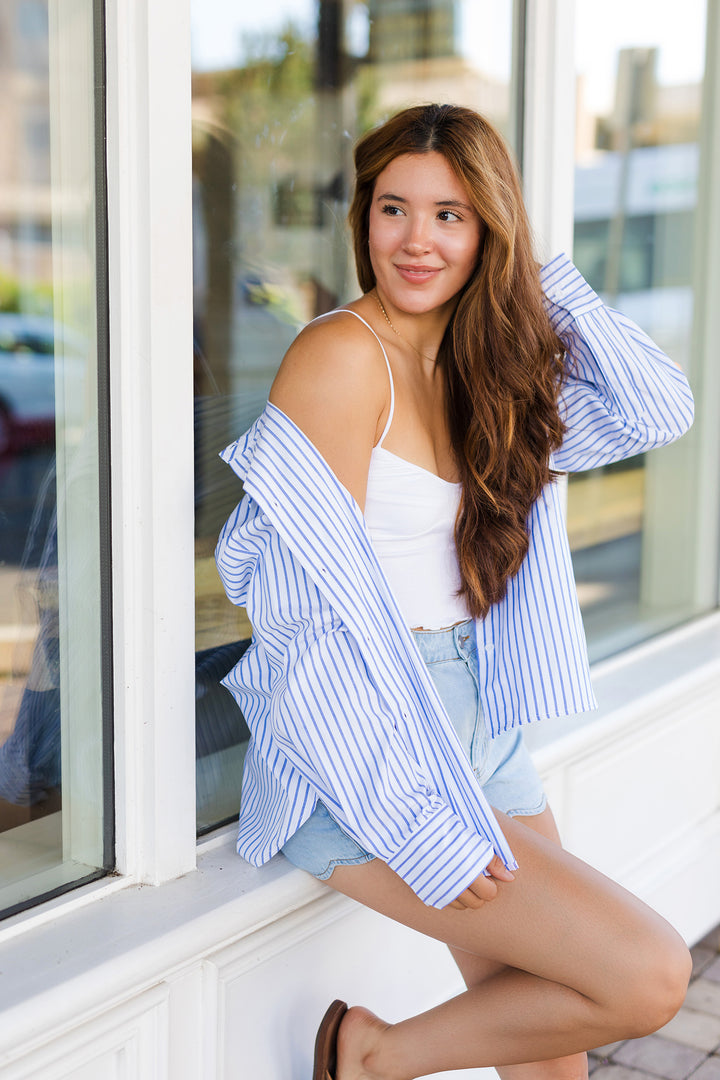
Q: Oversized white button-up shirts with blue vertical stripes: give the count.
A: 1